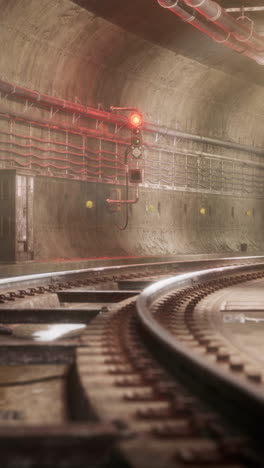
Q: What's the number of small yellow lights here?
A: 4